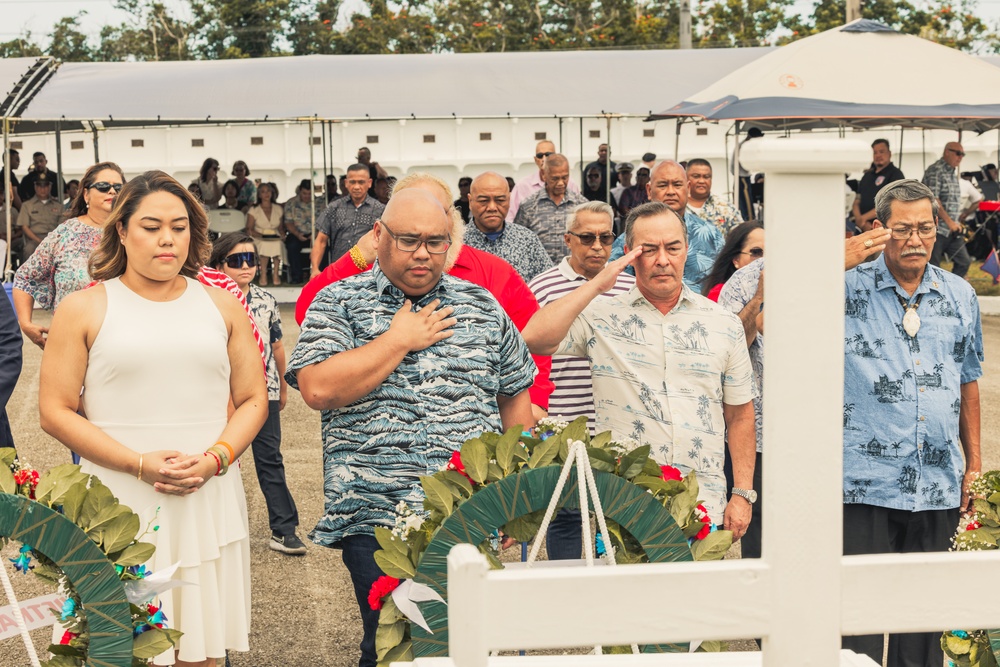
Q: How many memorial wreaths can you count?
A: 3